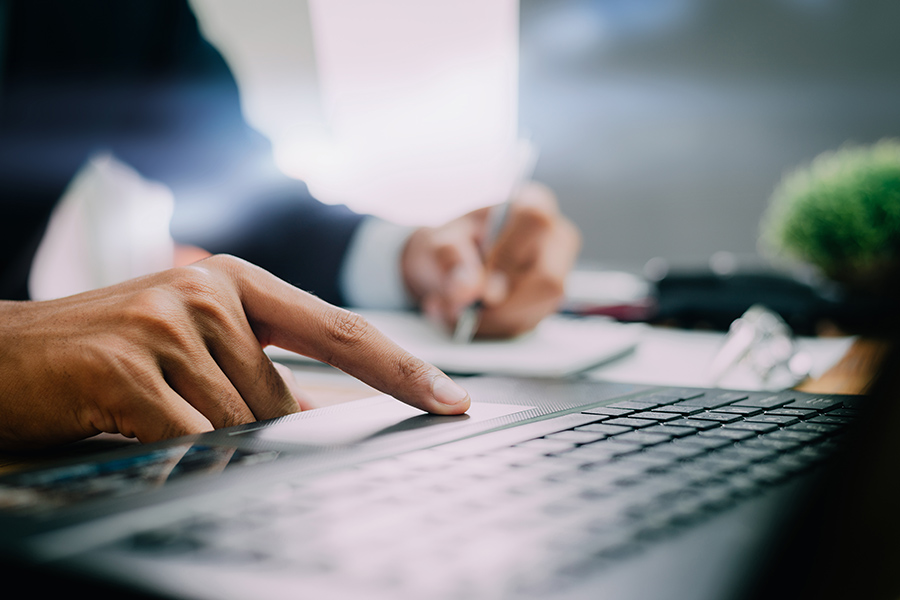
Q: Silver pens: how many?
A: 1